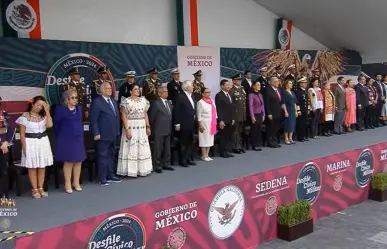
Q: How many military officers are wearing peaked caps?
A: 13